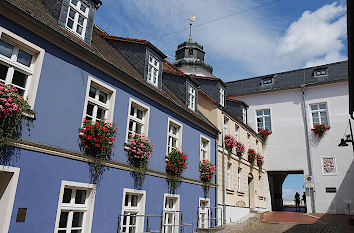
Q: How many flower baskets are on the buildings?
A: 11